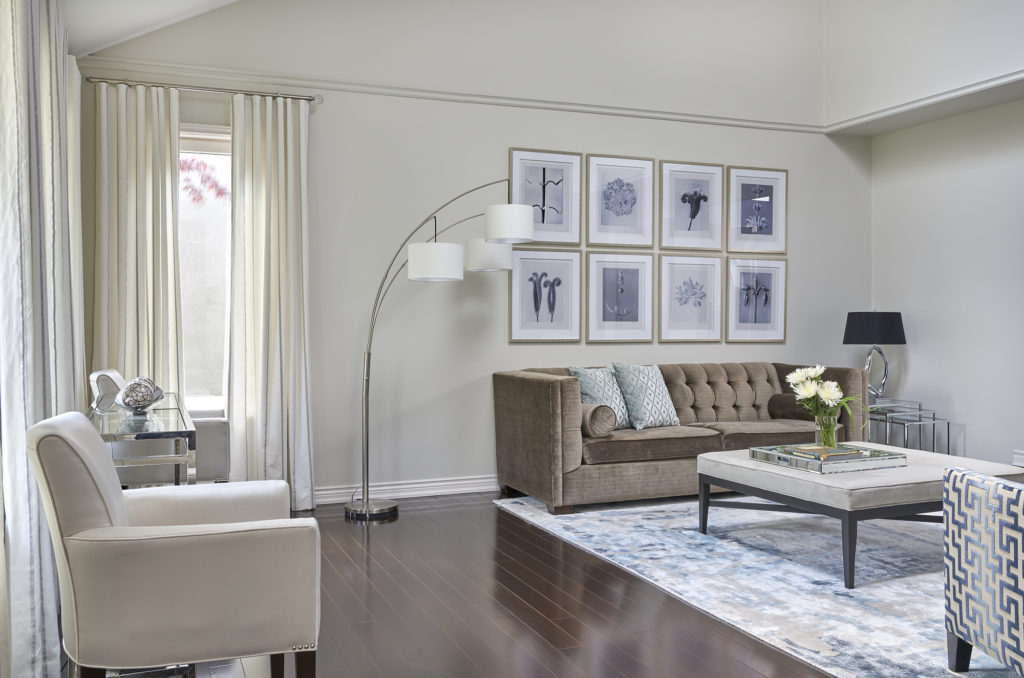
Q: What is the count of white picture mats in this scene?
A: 8